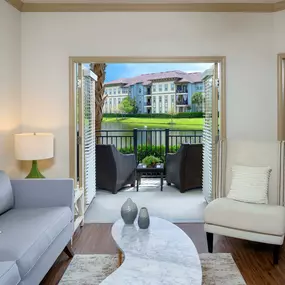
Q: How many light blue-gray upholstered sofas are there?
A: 1